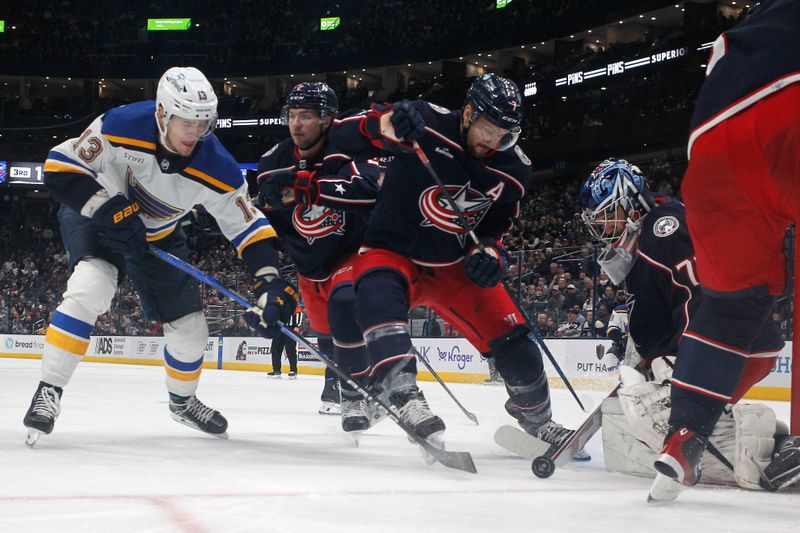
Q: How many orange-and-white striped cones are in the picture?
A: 0